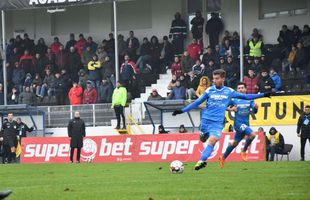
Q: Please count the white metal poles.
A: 3